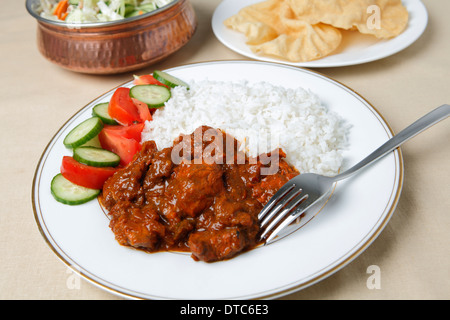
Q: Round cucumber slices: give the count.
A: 6